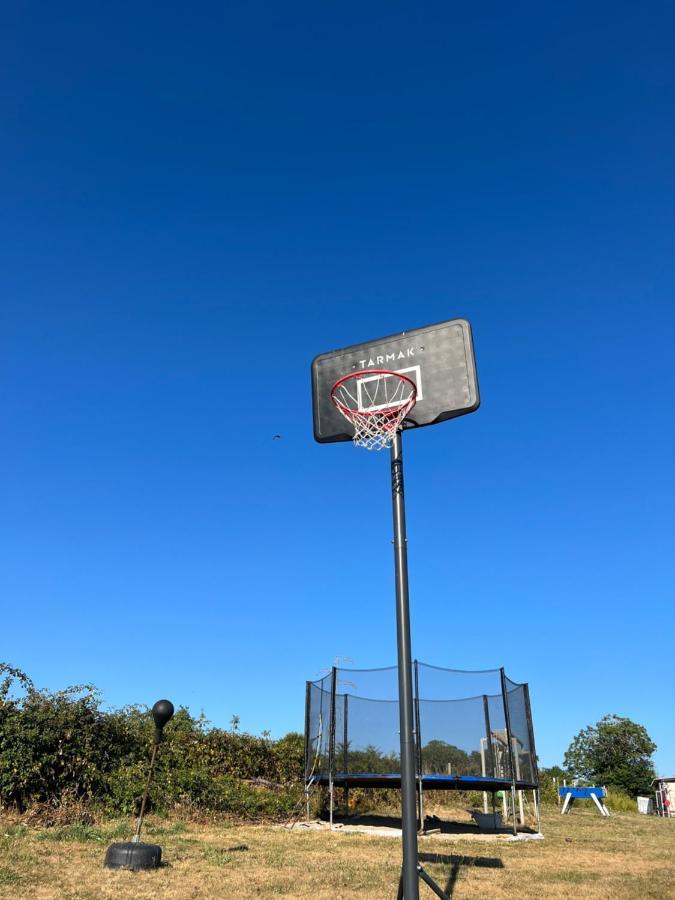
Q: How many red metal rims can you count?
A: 1